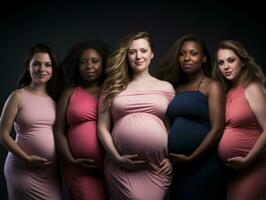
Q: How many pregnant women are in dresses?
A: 5